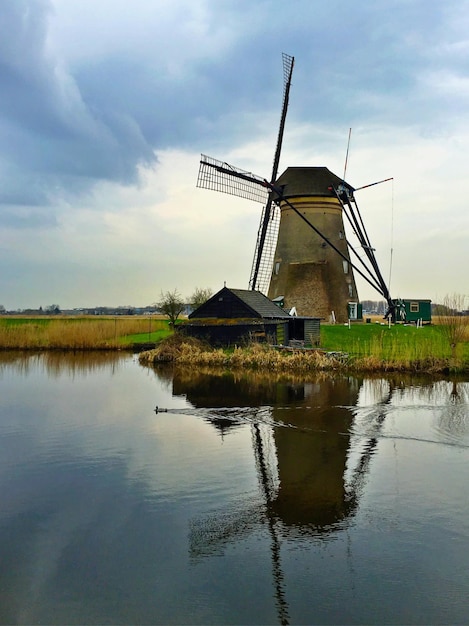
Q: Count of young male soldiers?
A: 0